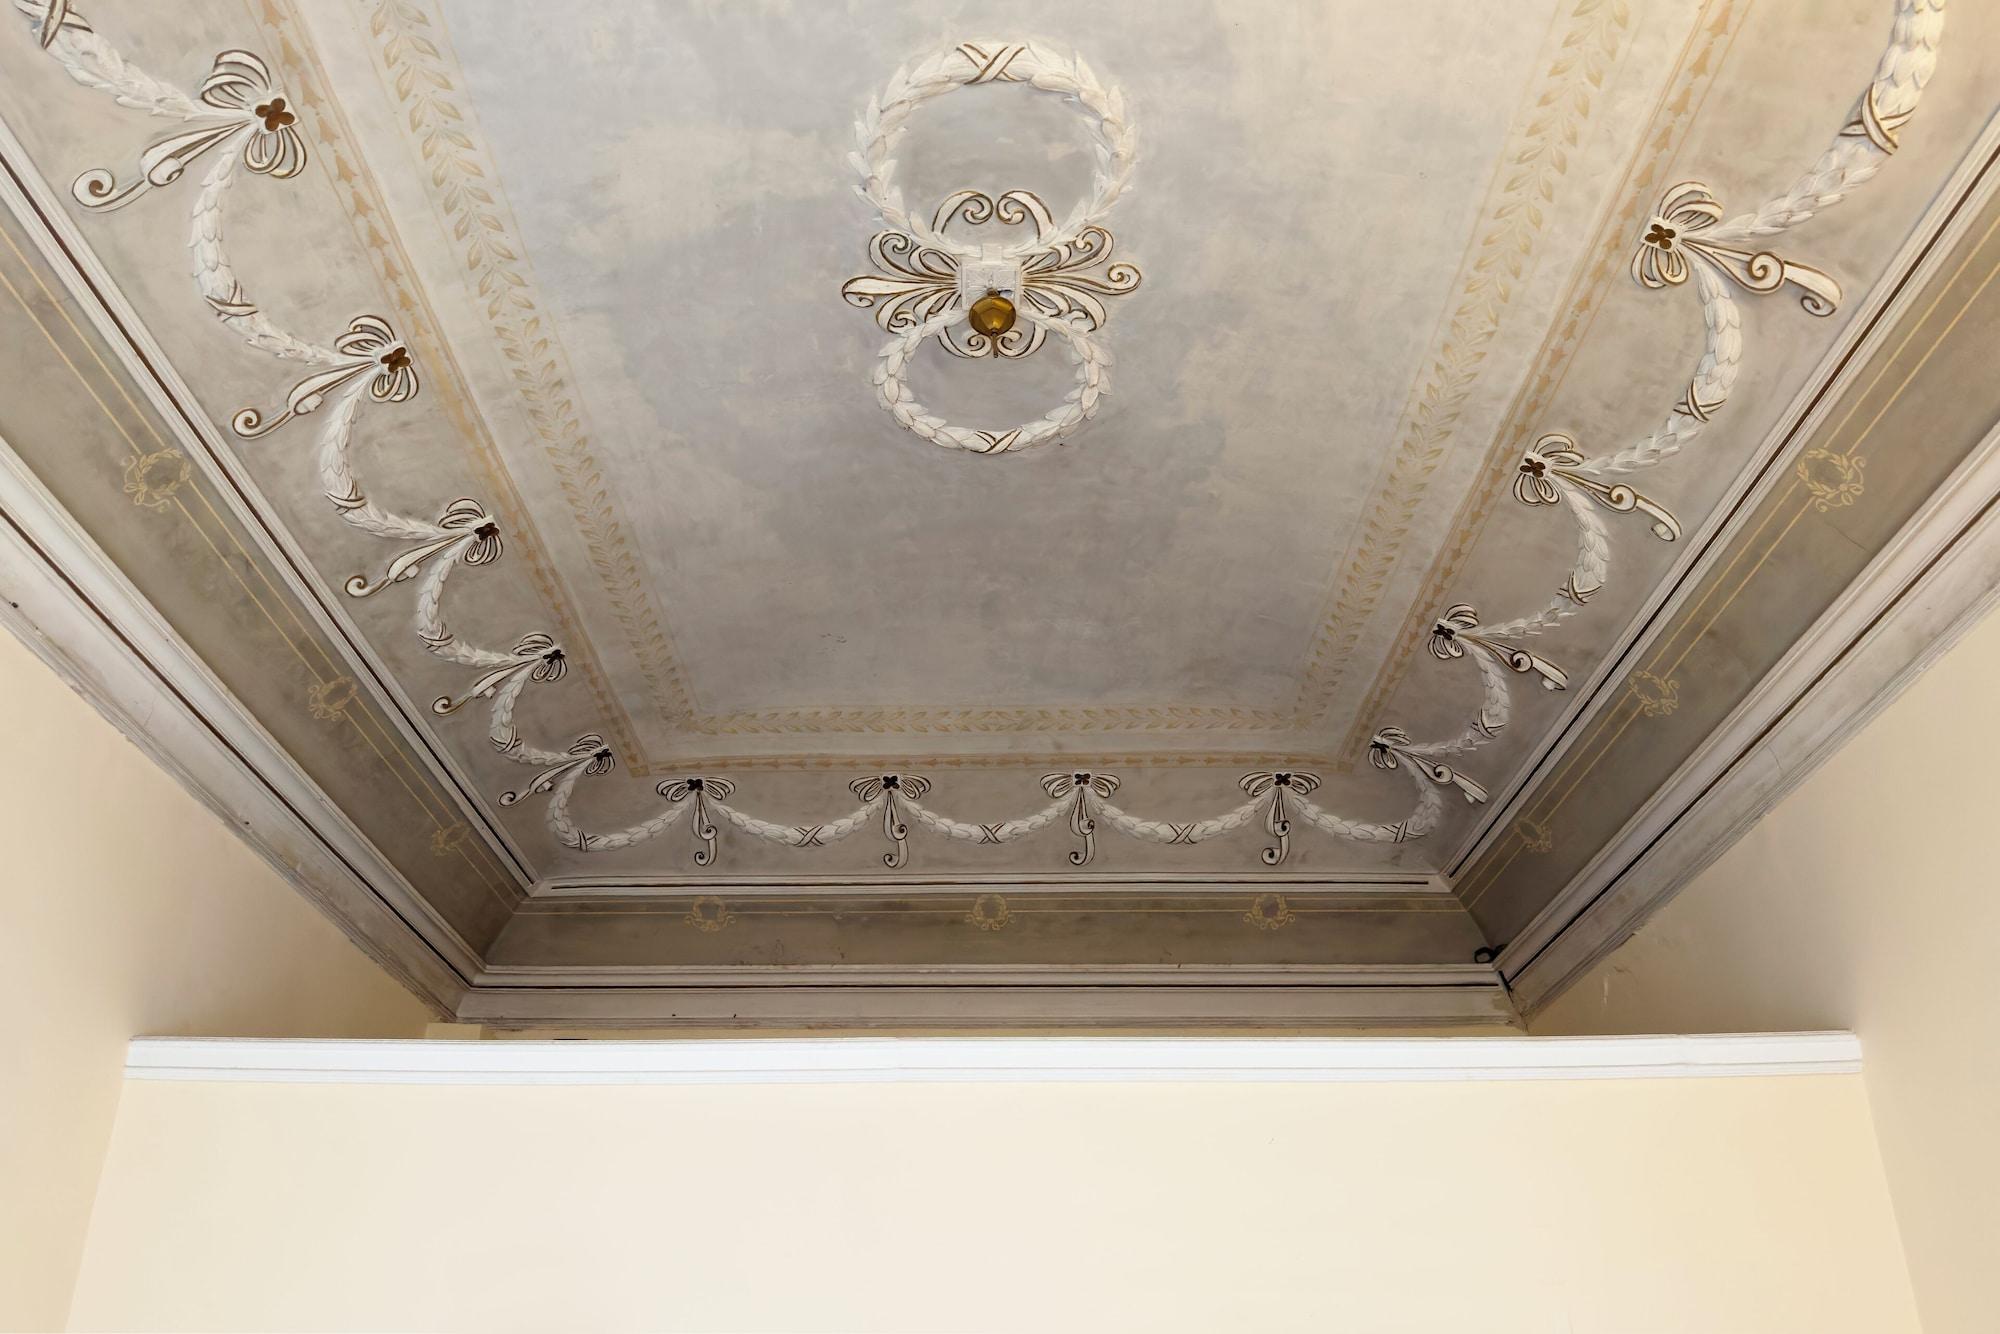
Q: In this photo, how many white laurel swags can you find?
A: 14